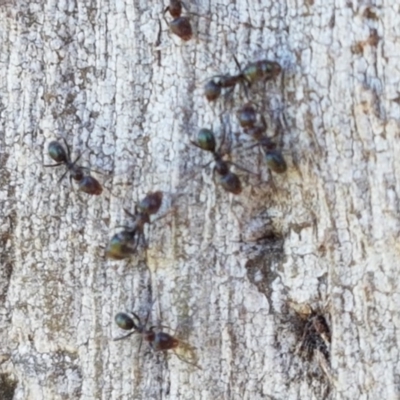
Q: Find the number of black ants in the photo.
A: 7